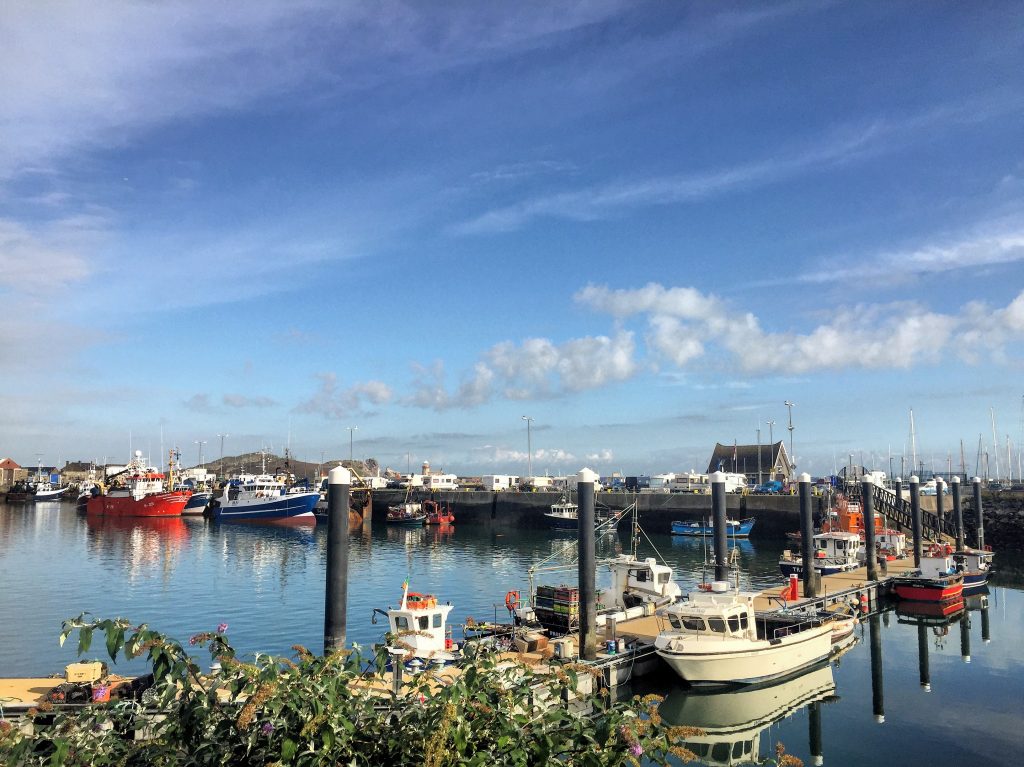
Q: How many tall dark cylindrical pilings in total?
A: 10